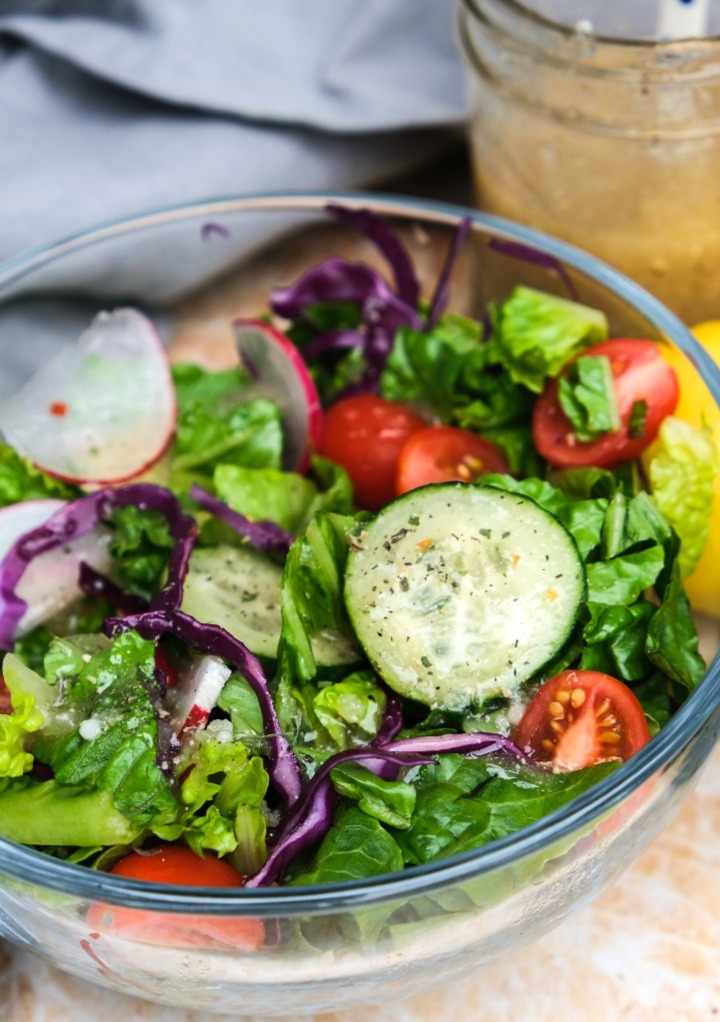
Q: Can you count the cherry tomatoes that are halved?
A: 3